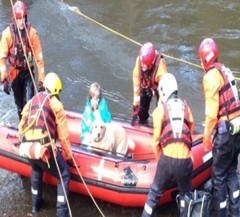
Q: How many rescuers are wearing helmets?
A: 5